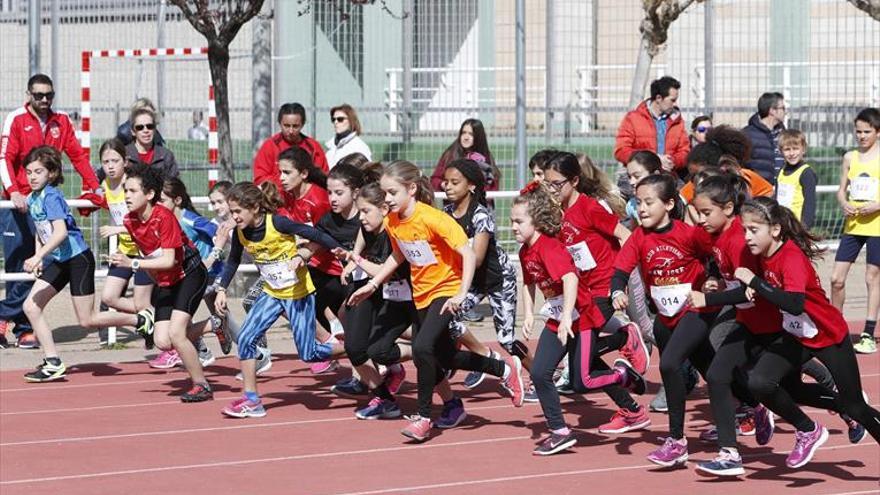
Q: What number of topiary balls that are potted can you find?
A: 0